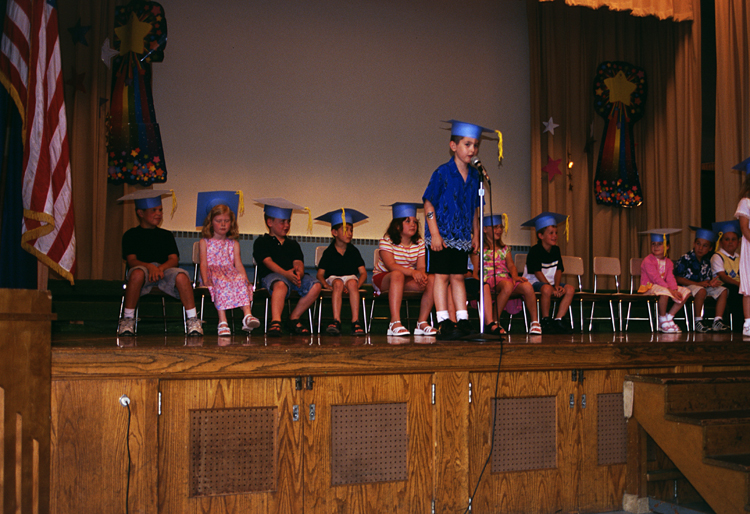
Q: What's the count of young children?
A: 12